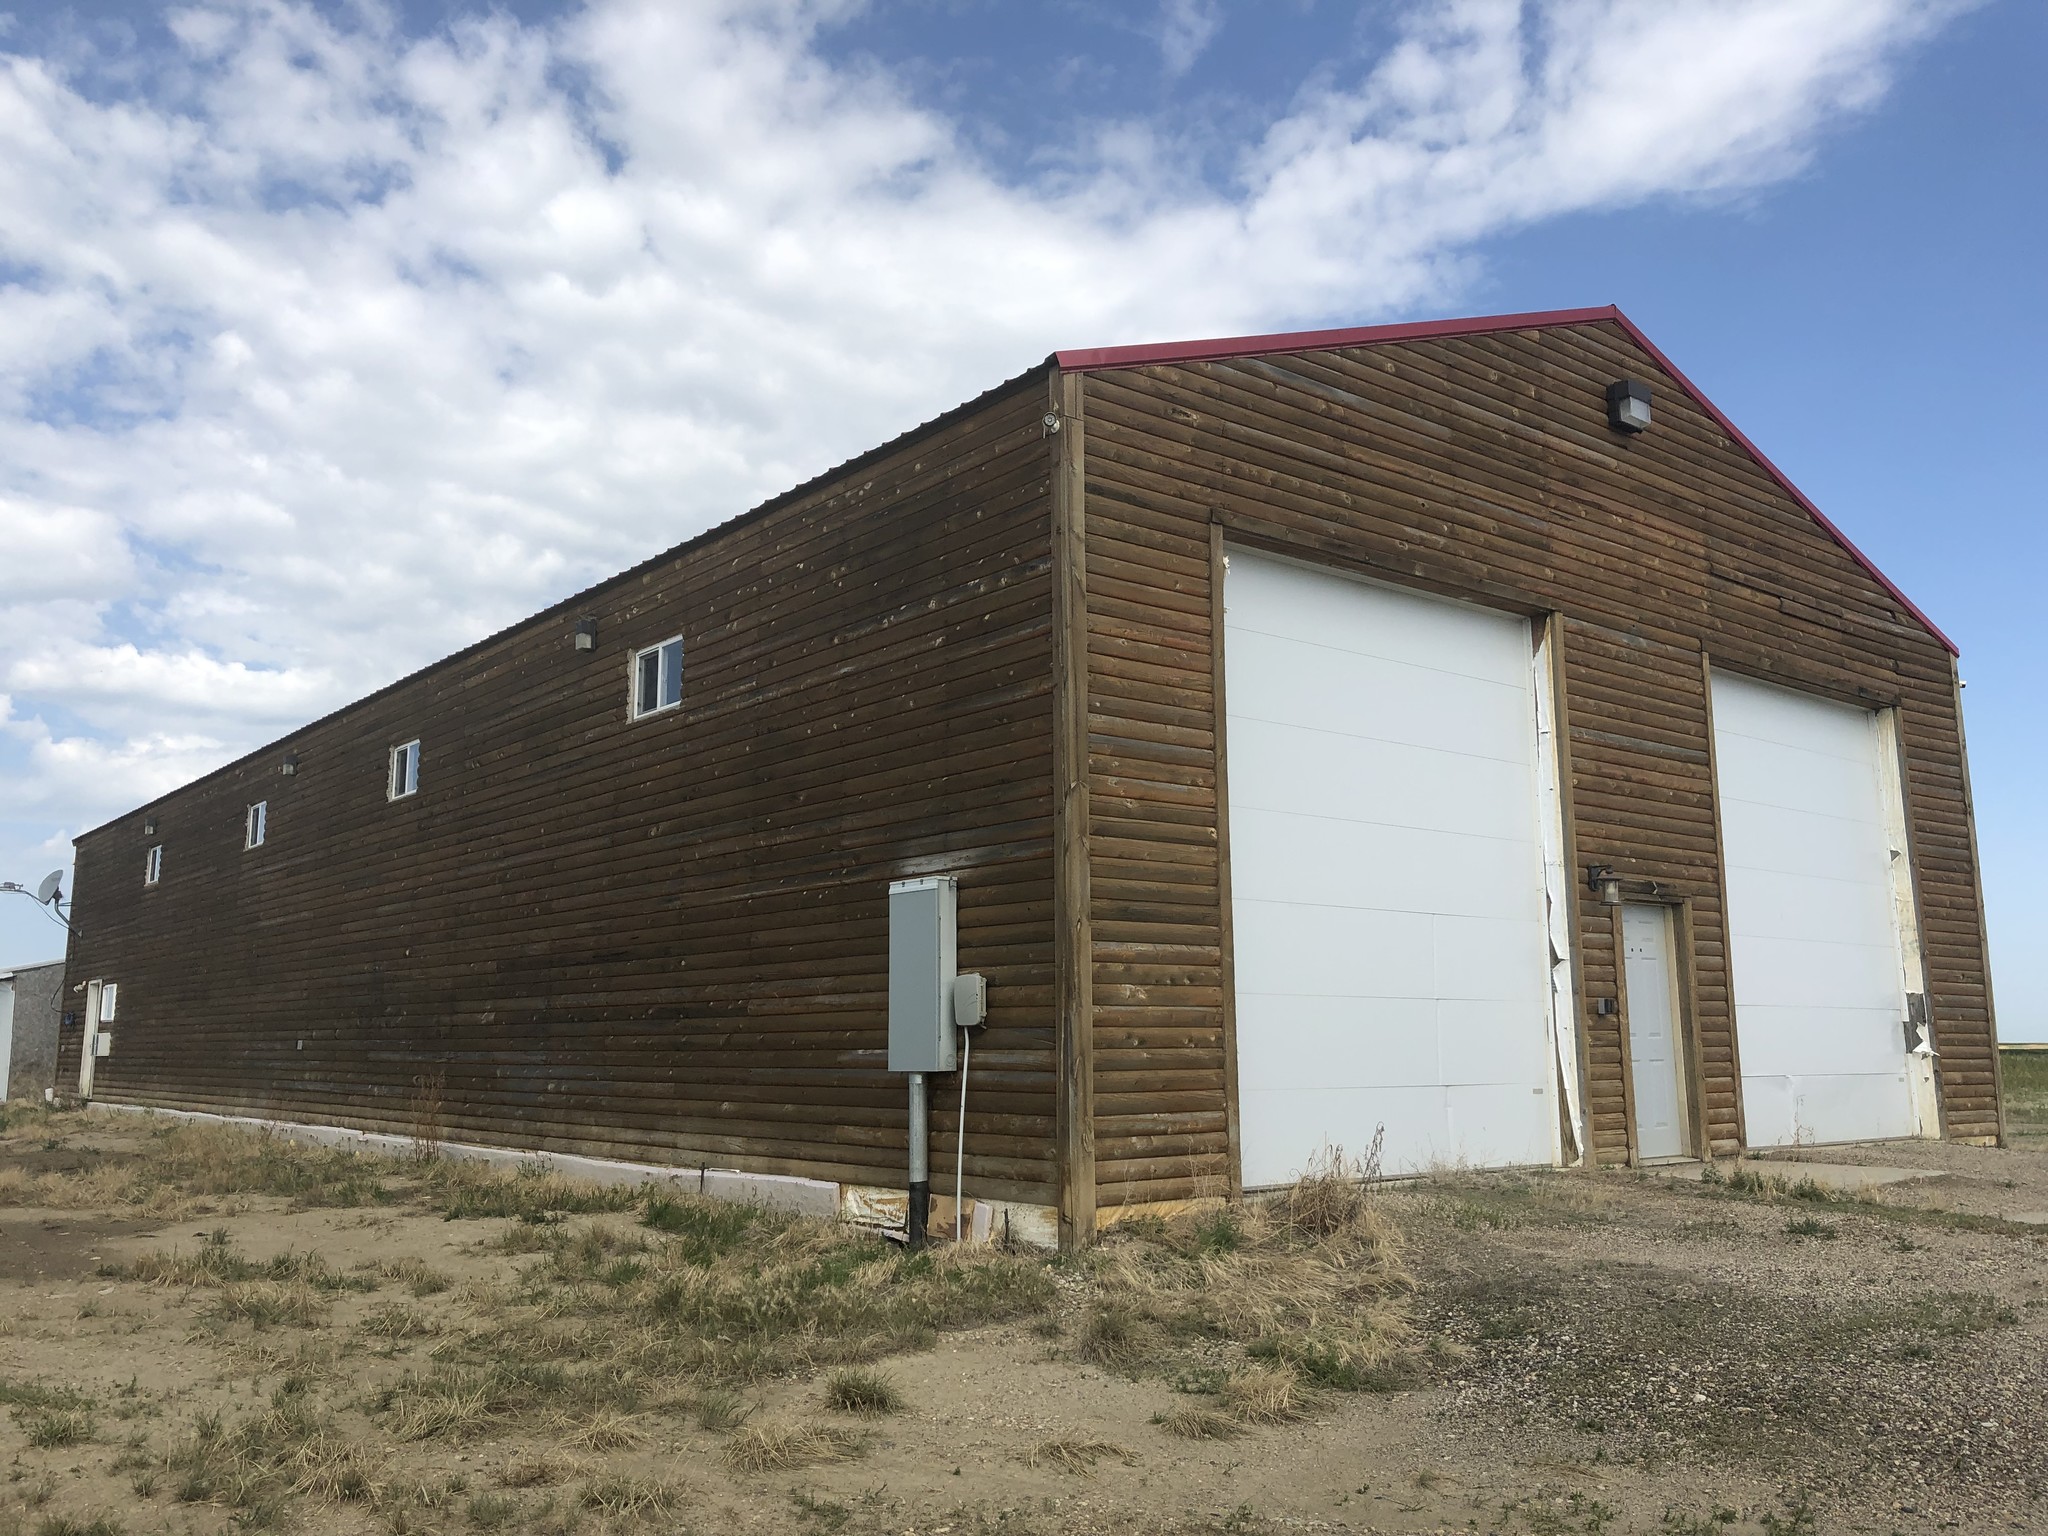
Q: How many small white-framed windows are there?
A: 5